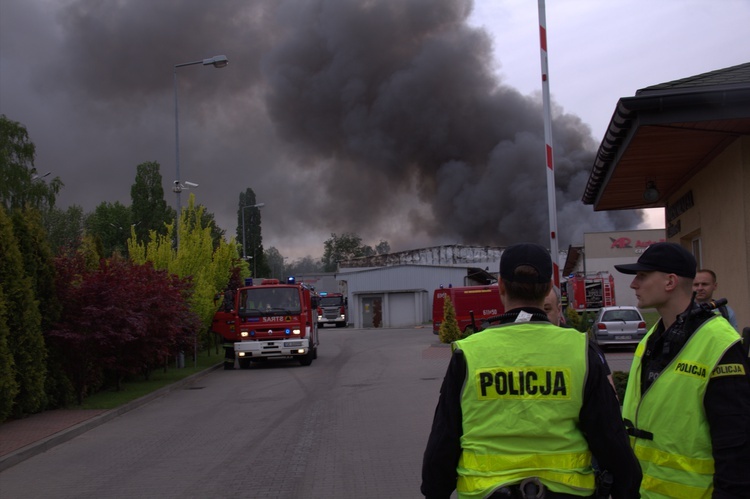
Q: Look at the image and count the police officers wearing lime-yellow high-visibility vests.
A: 2